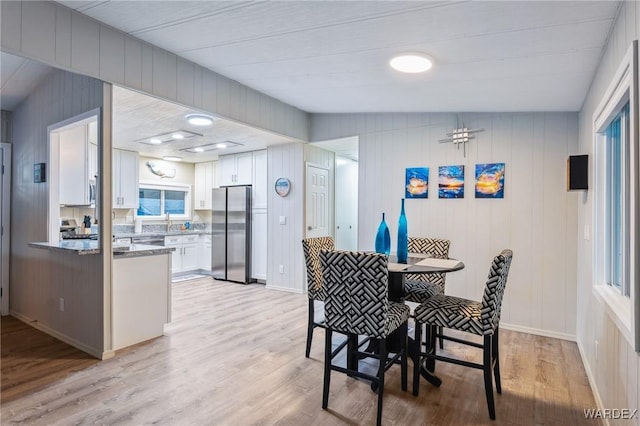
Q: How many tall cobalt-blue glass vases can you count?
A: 2